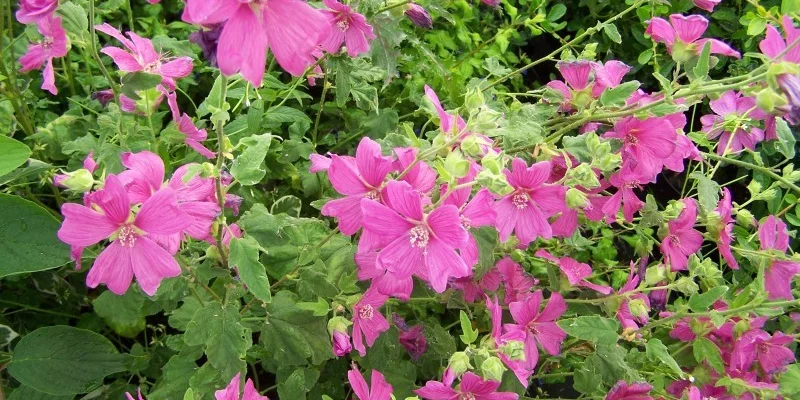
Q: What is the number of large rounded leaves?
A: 3